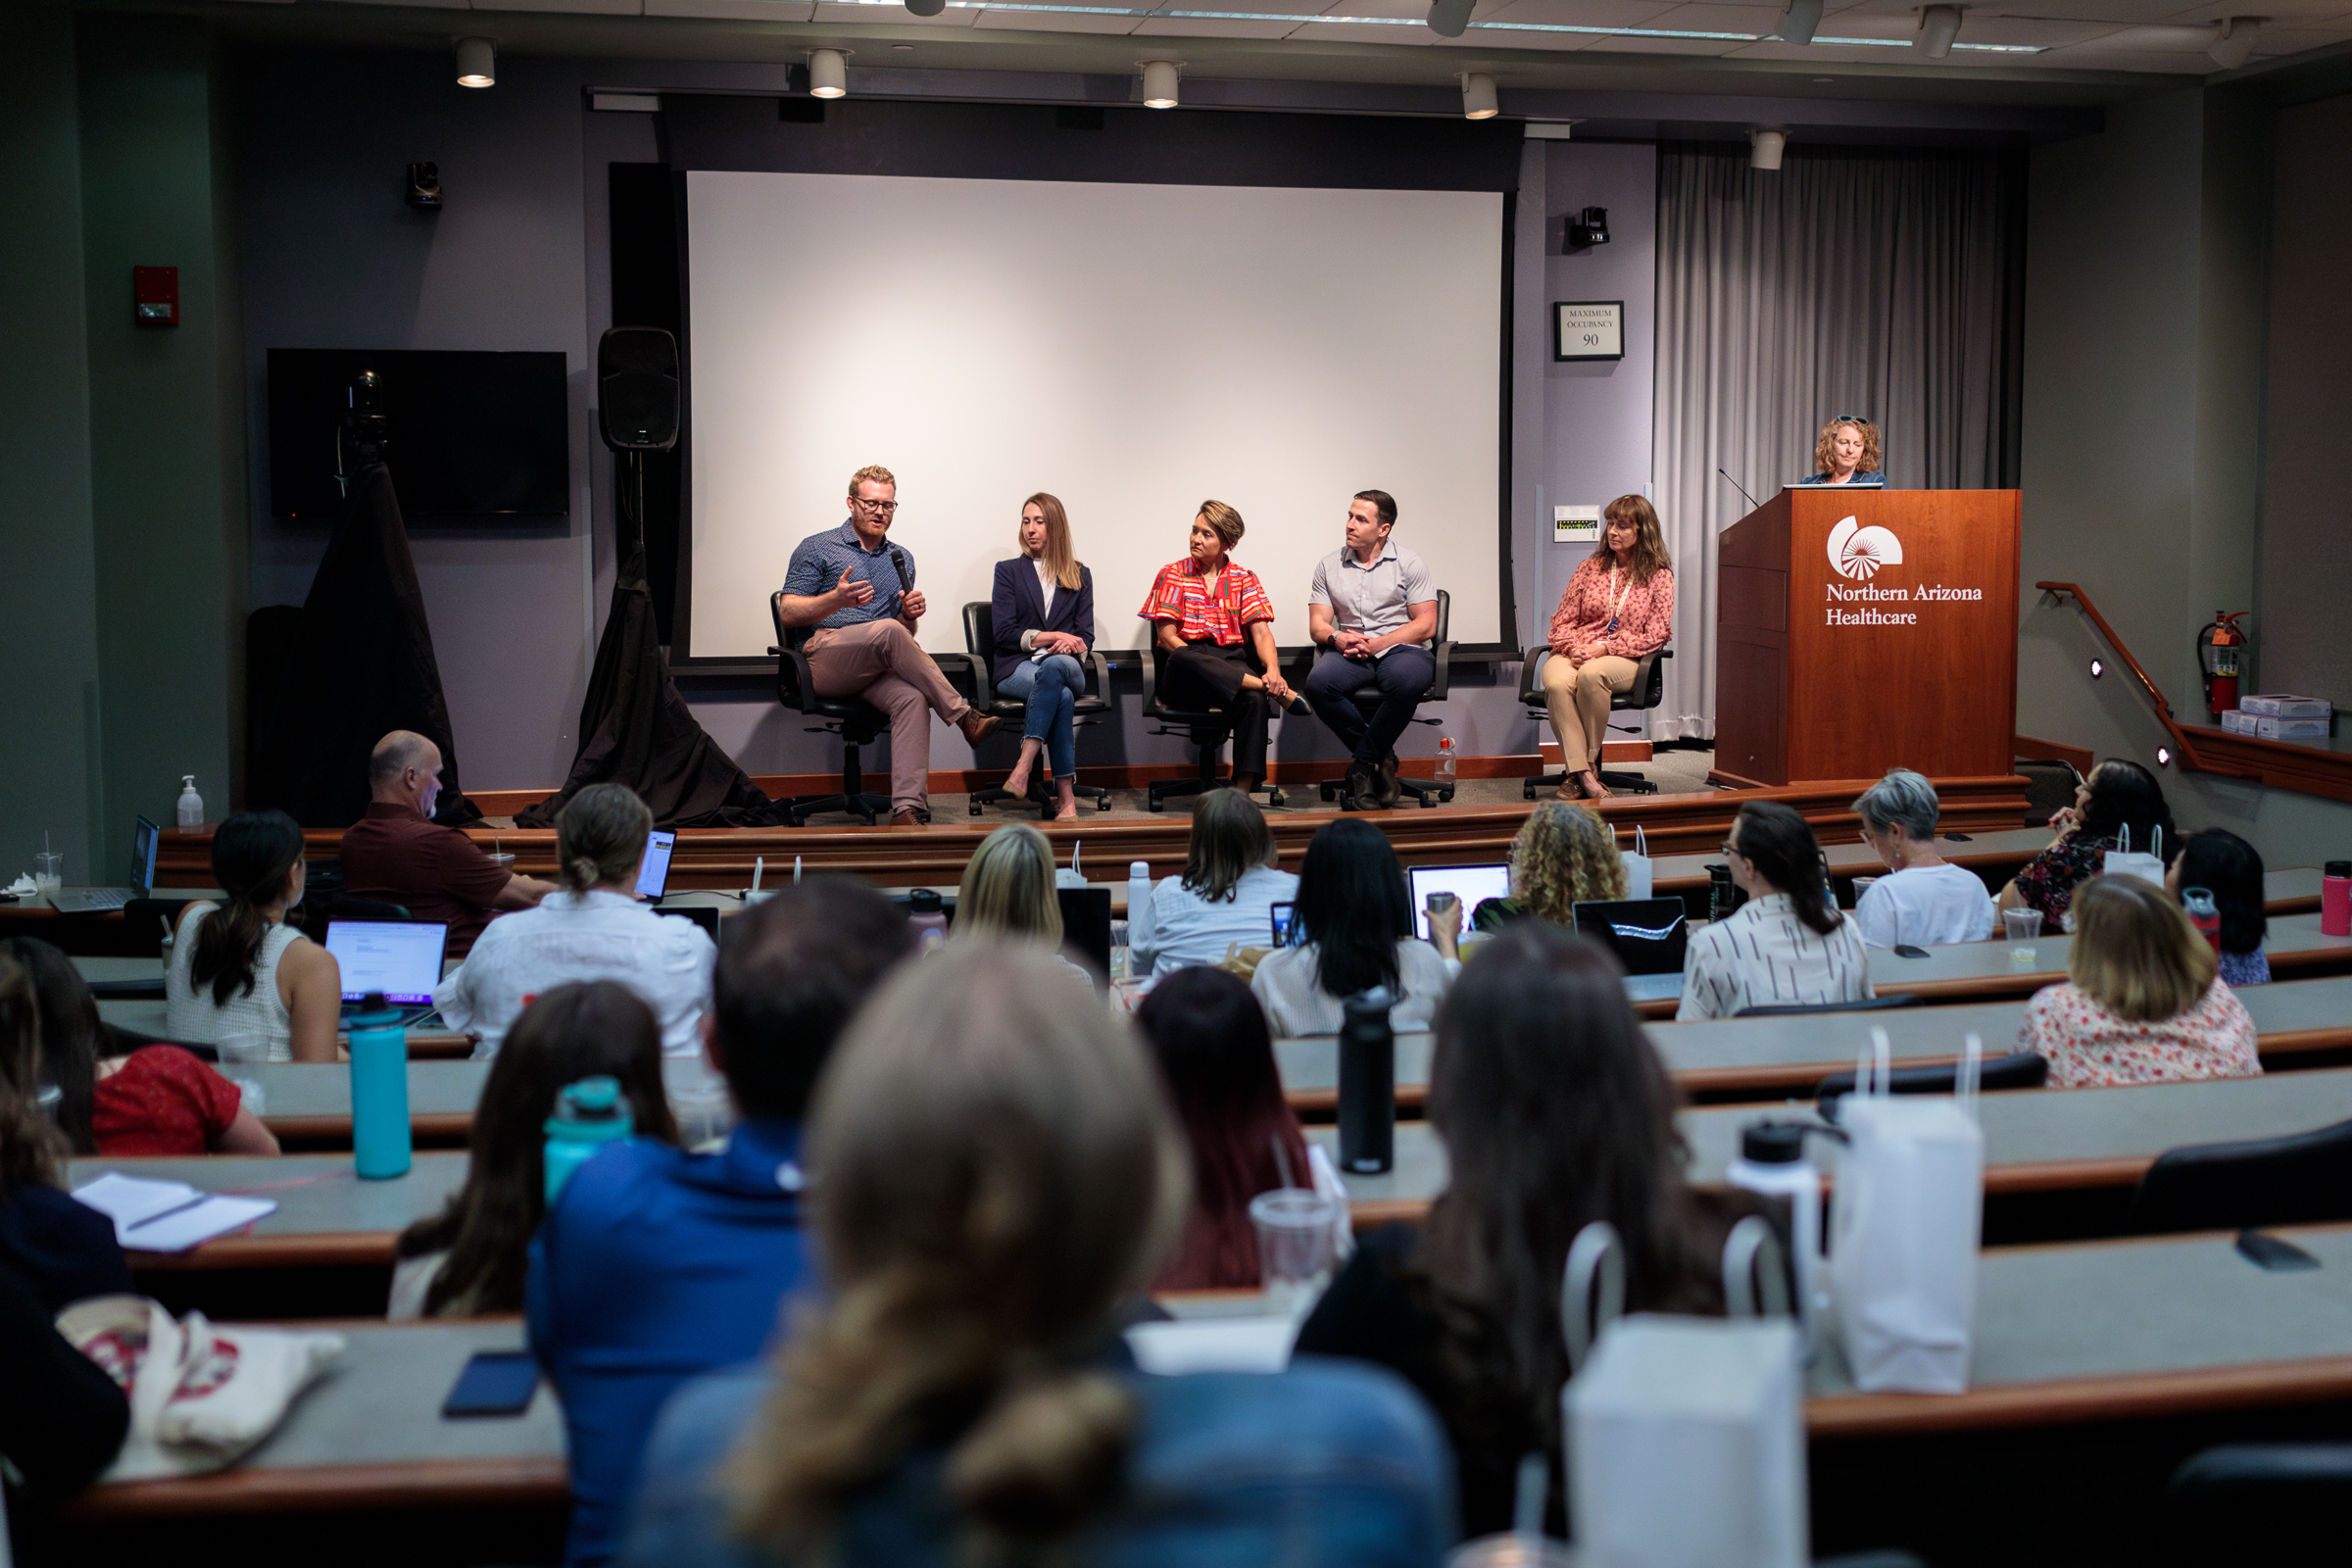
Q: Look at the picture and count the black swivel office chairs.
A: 5